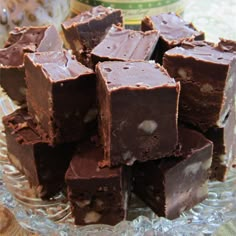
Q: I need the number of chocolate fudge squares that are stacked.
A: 11